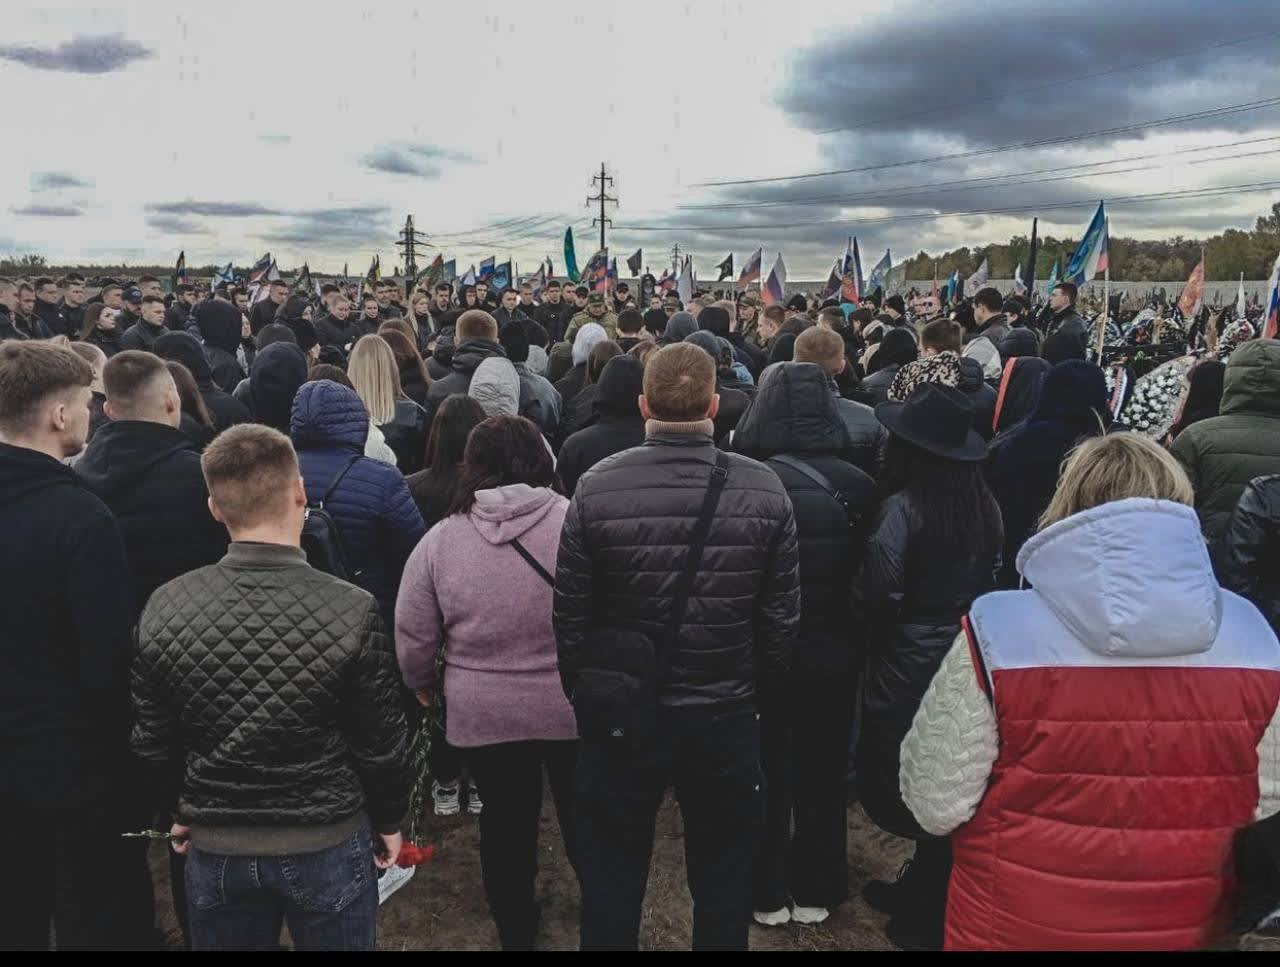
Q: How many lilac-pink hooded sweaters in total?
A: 1